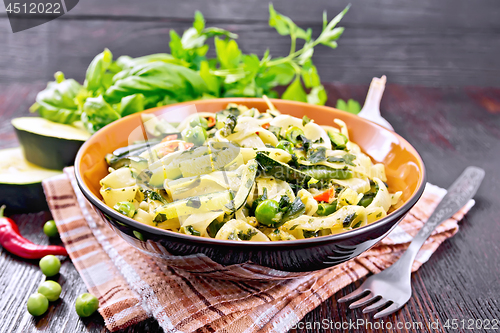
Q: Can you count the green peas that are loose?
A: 5